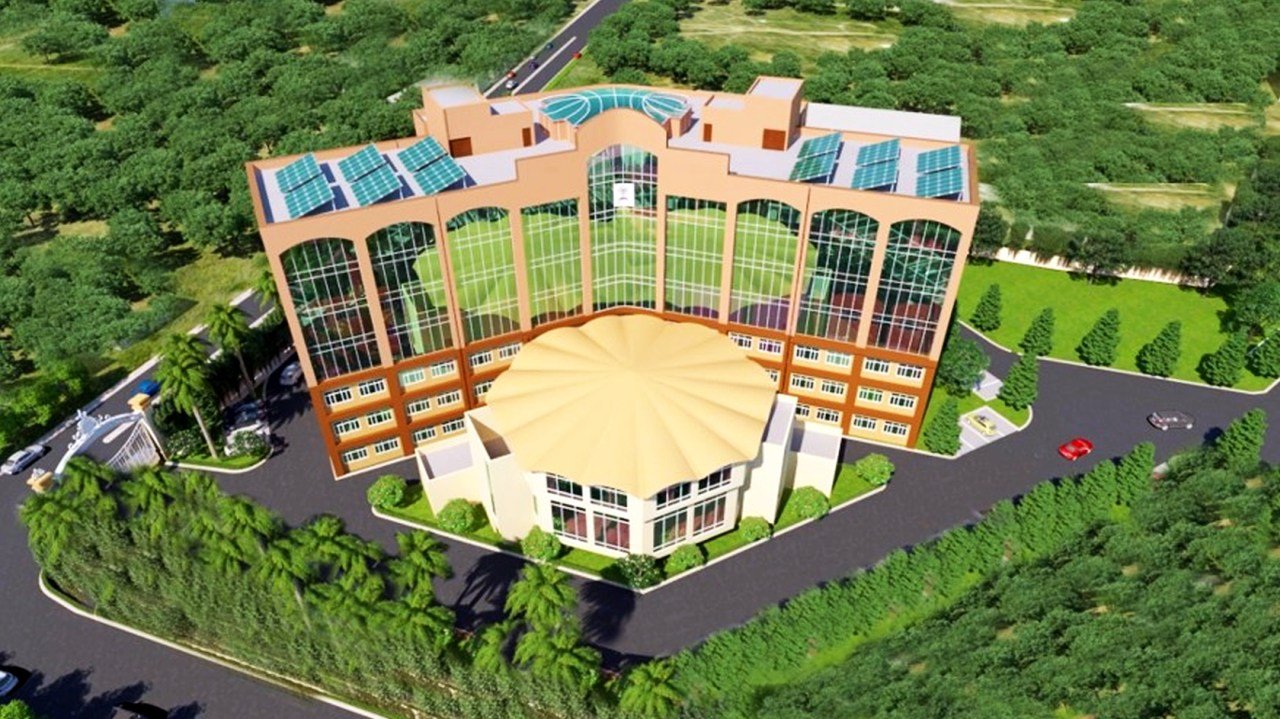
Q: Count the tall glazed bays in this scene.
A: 9